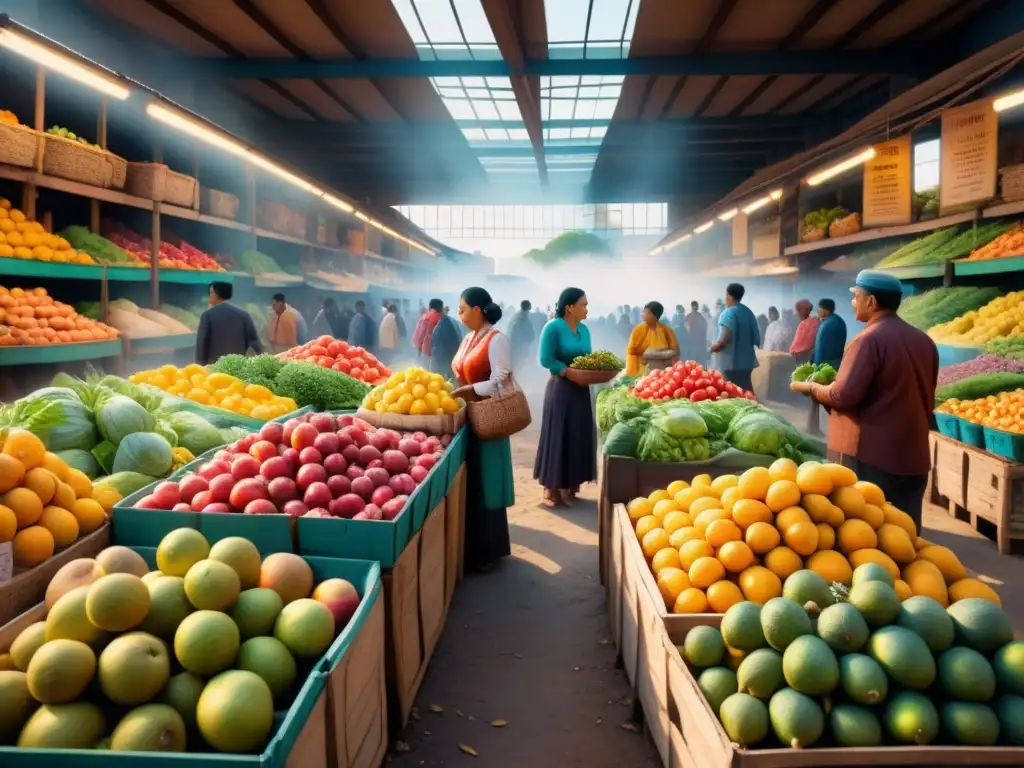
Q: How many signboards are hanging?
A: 2